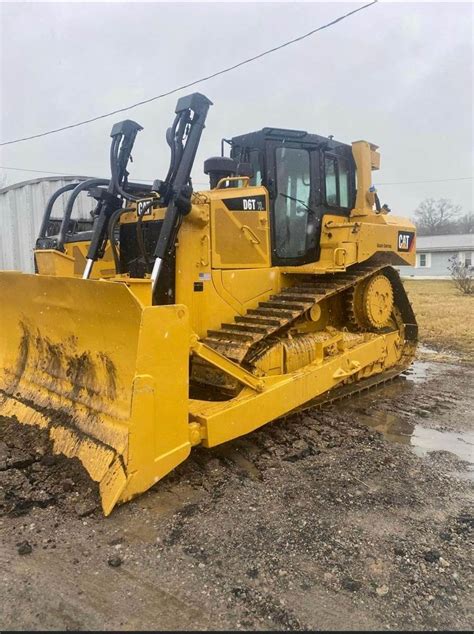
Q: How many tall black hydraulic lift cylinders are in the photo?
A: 2